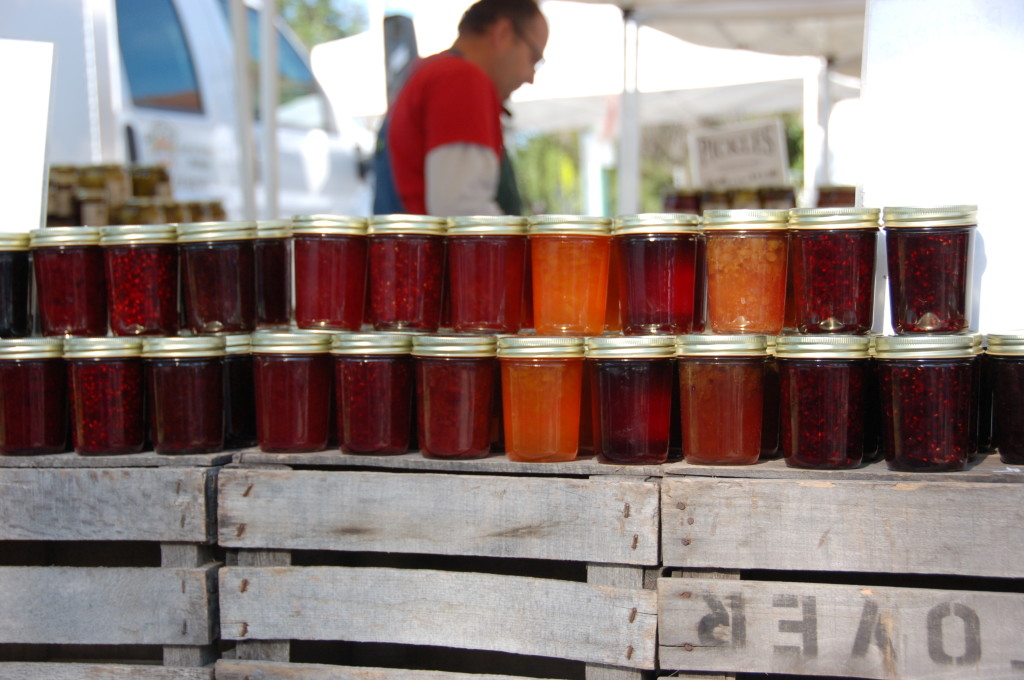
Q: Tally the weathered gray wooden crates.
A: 3